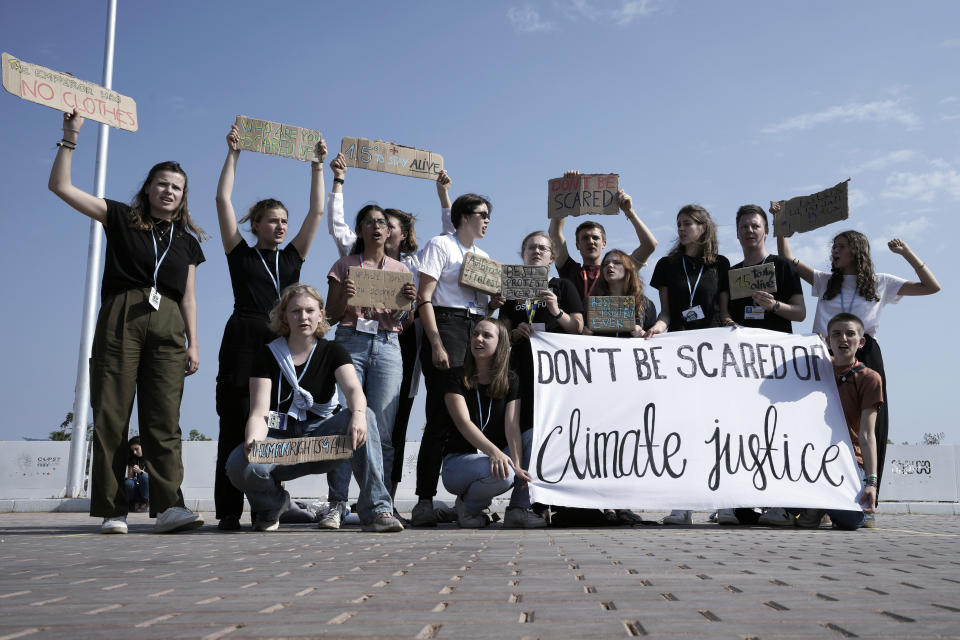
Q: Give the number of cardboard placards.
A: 11